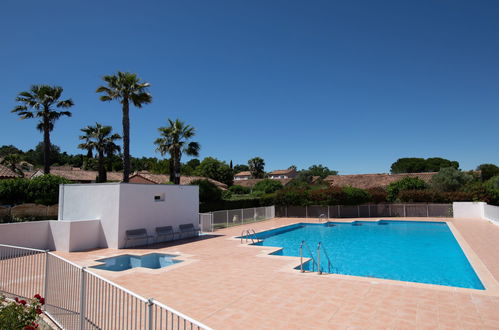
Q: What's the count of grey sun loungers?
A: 3